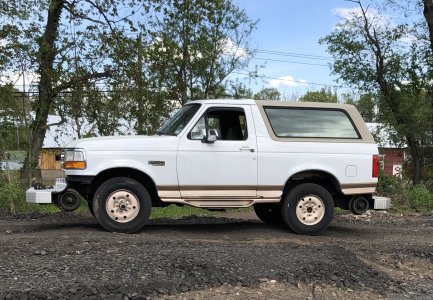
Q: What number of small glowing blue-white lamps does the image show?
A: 0